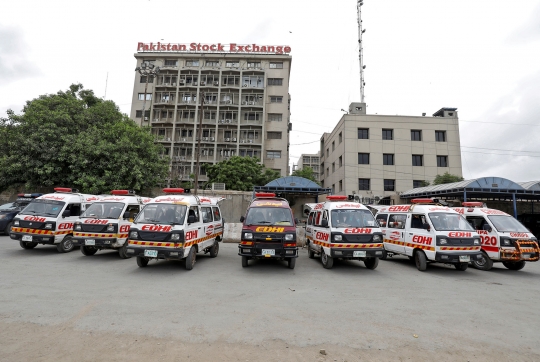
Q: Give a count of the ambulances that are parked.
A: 7